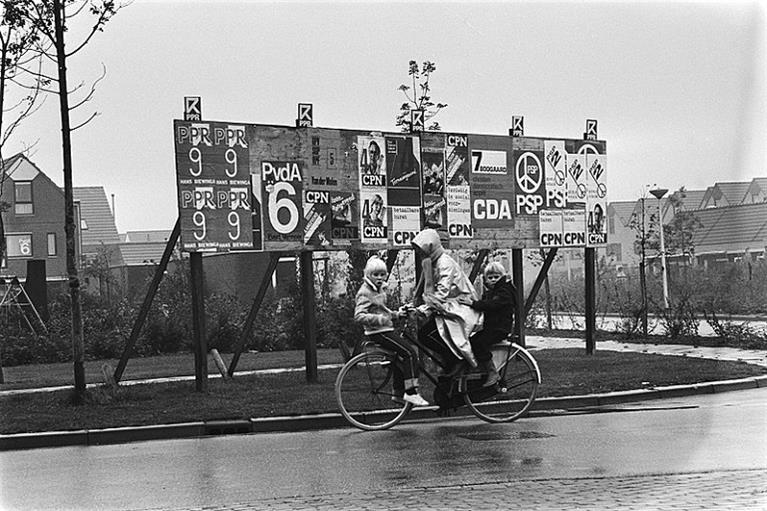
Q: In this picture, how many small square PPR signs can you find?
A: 5